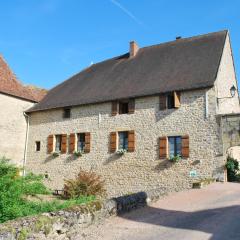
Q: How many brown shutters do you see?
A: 12